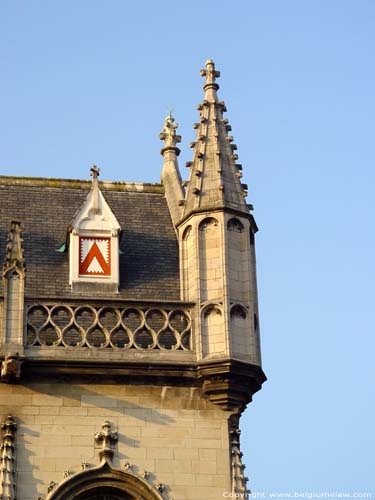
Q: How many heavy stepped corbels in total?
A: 1